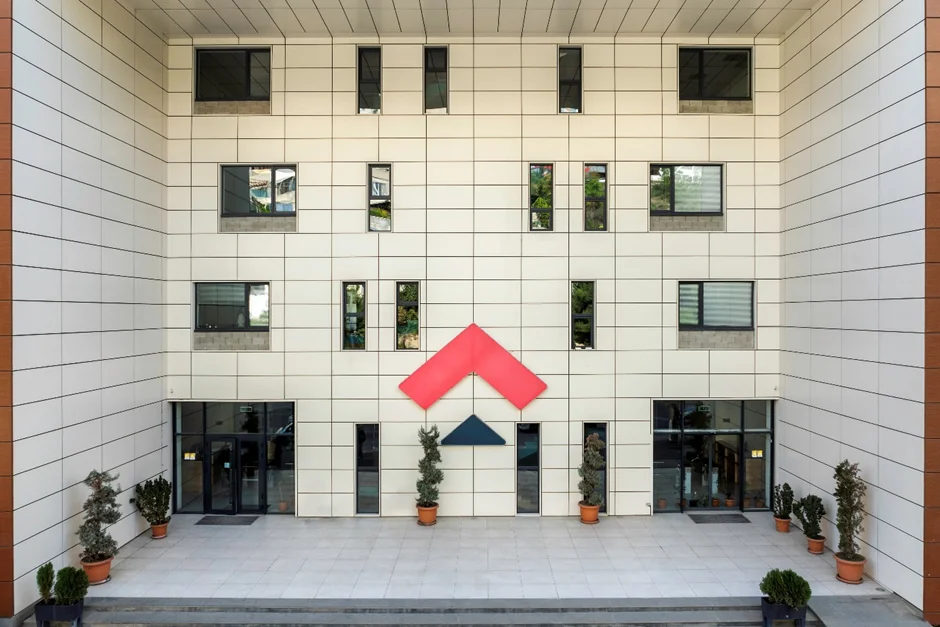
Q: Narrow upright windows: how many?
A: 12